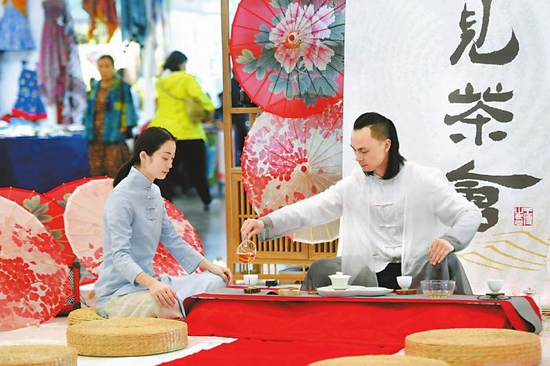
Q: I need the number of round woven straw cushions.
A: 5